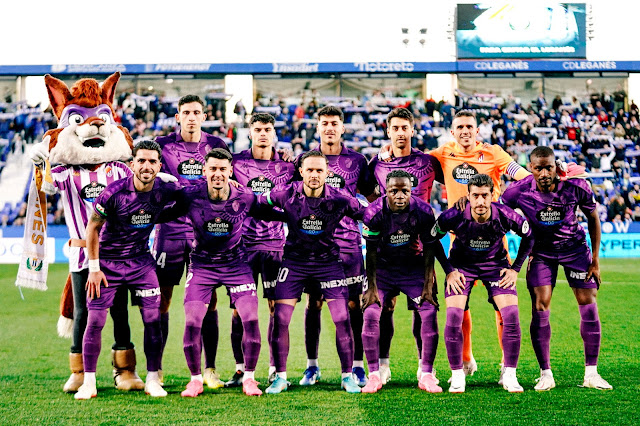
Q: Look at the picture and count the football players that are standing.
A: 11